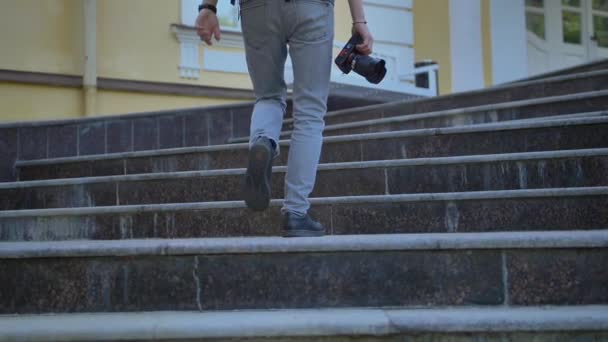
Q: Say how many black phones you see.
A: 0